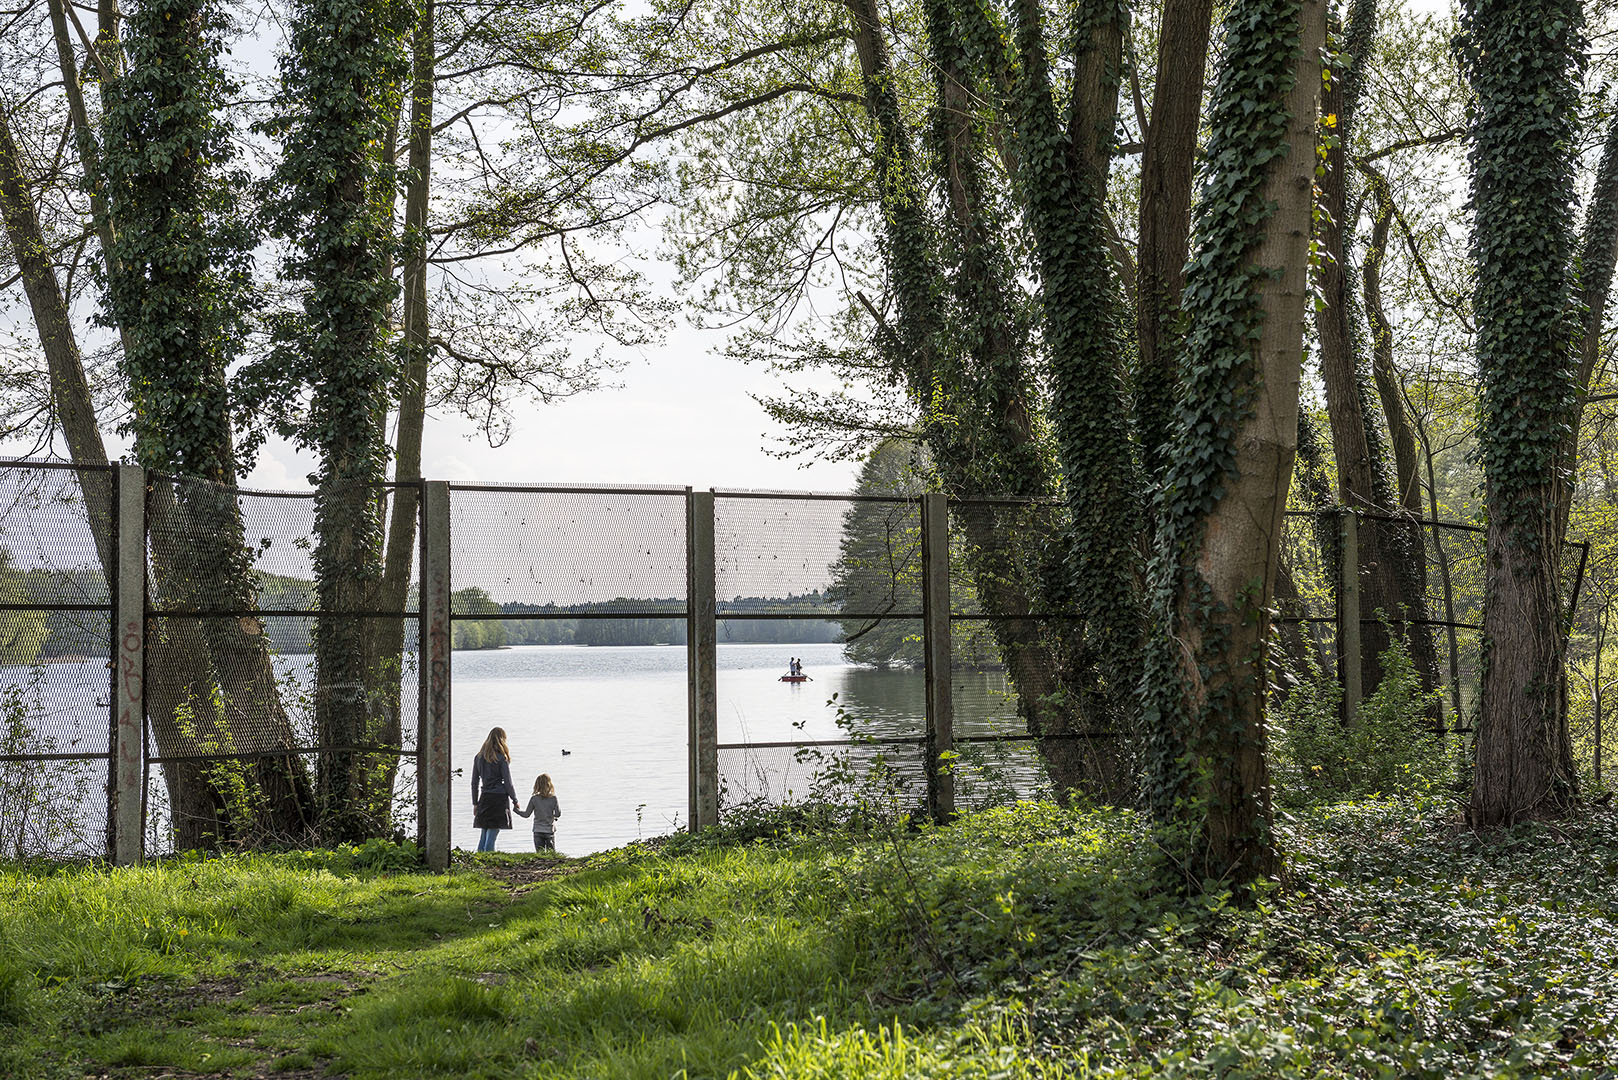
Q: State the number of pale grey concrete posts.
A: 5